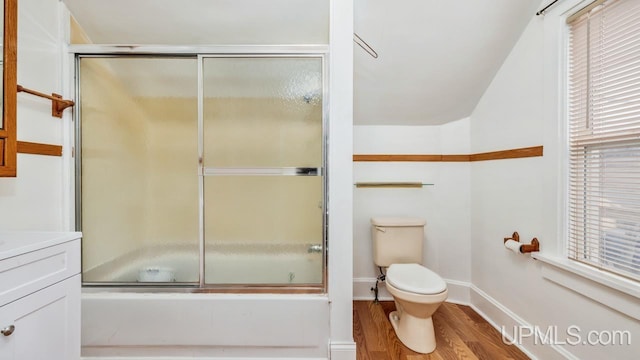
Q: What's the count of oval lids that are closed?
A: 1